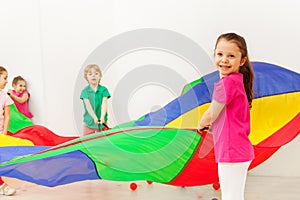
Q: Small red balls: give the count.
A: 3